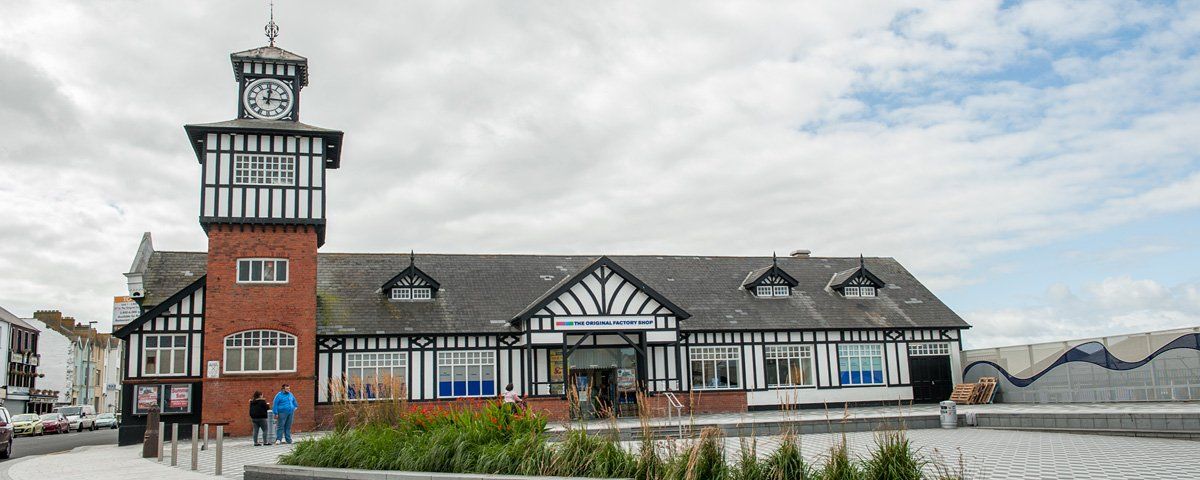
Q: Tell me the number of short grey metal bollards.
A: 5